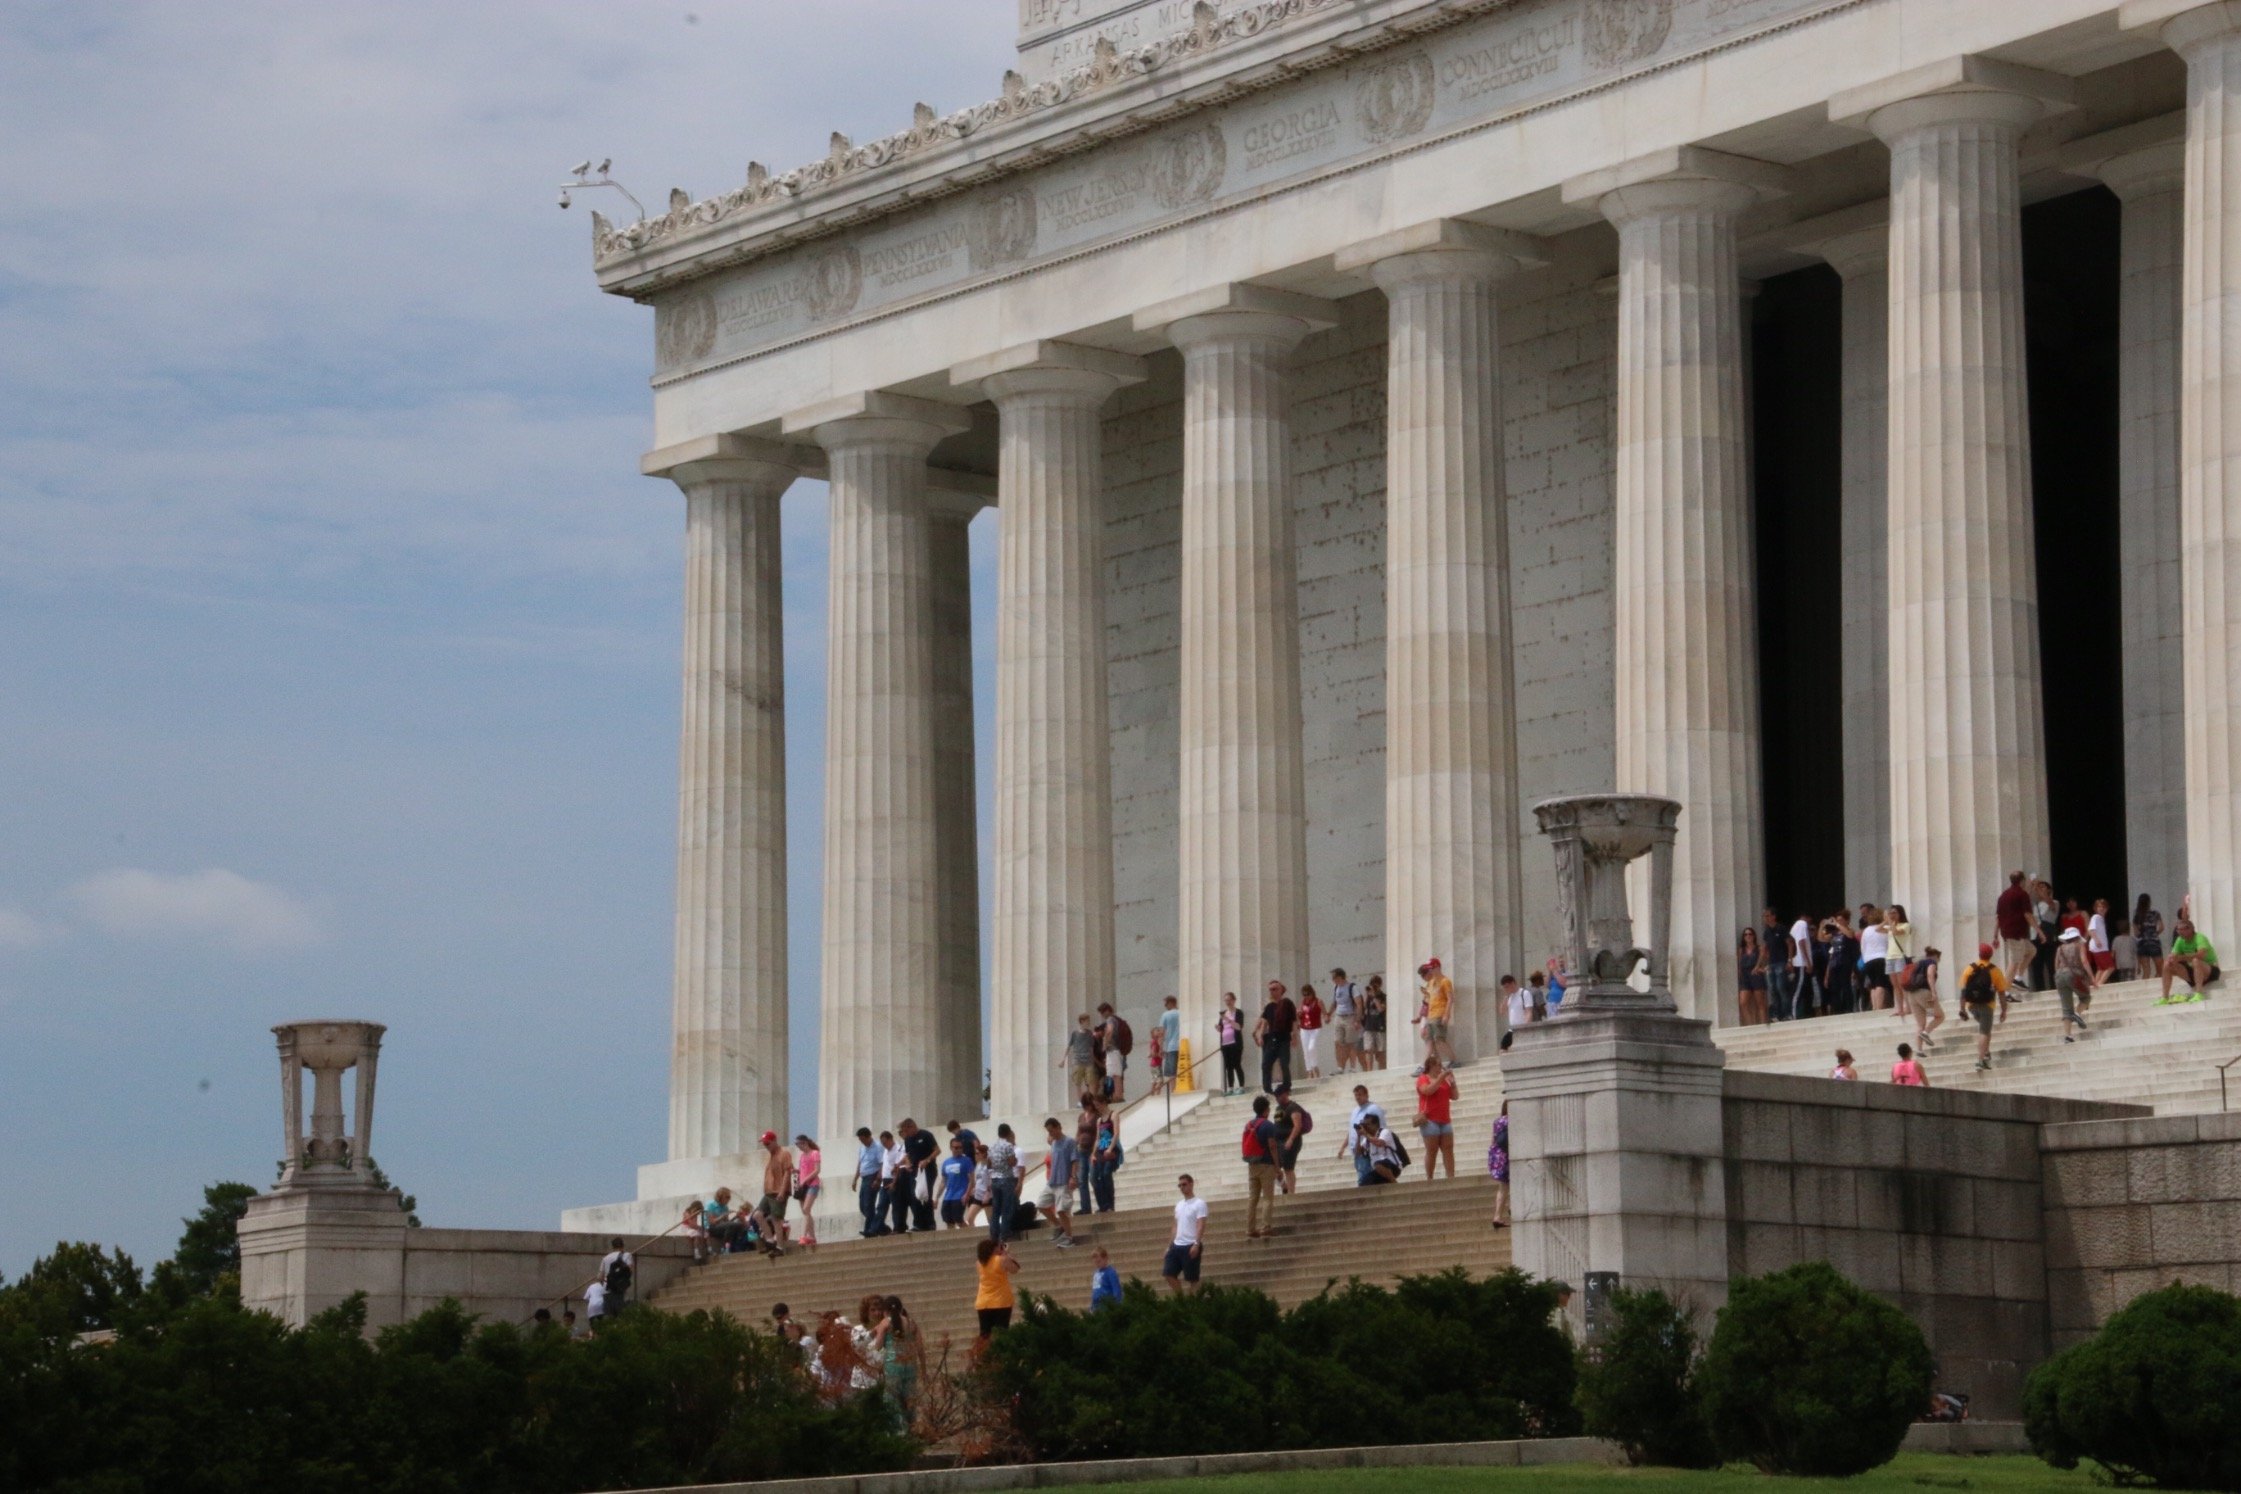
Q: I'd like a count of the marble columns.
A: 11